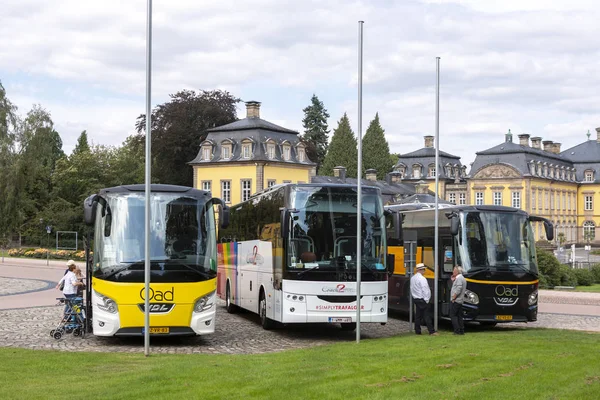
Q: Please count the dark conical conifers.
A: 3